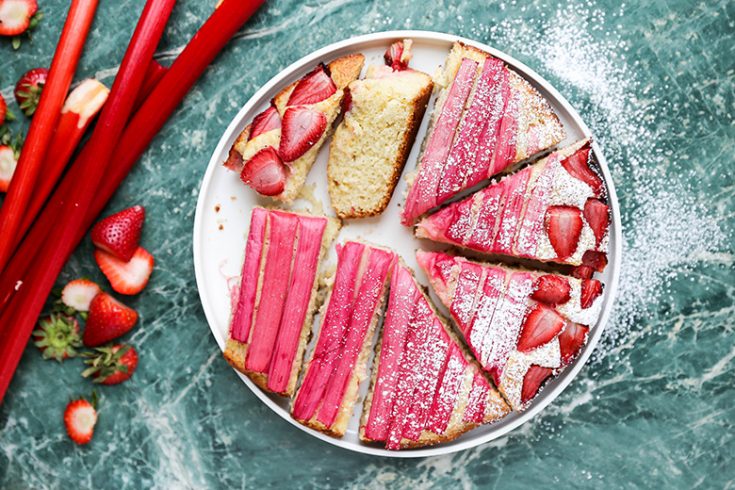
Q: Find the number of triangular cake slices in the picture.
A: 4